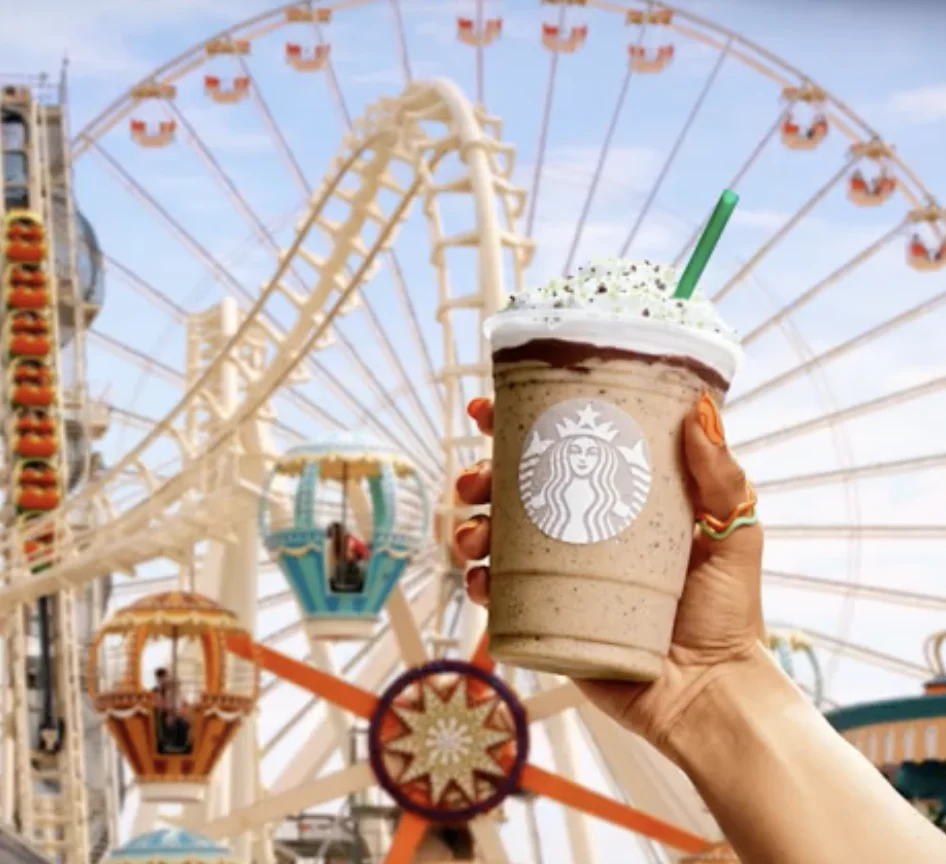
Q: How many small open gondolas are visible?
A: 9